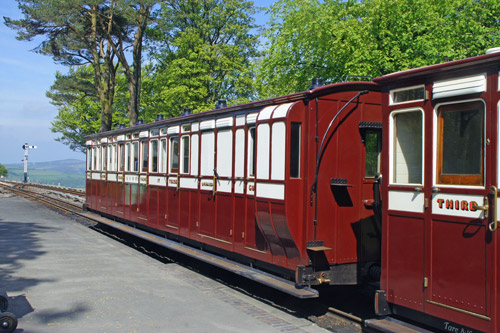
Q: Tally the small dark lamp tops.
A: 6